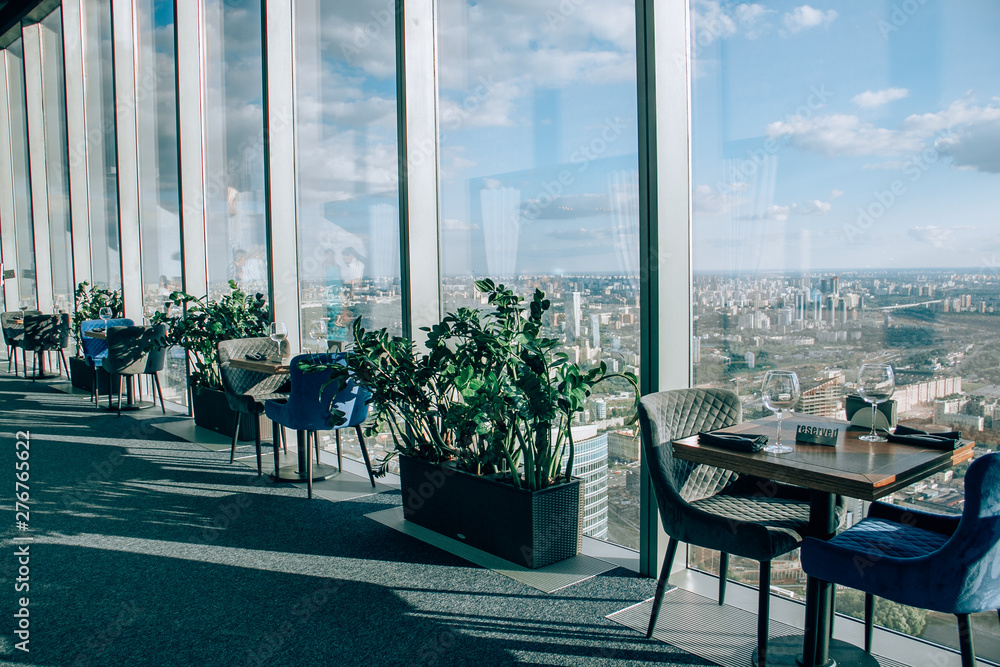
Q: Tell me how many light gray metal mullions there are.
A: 8